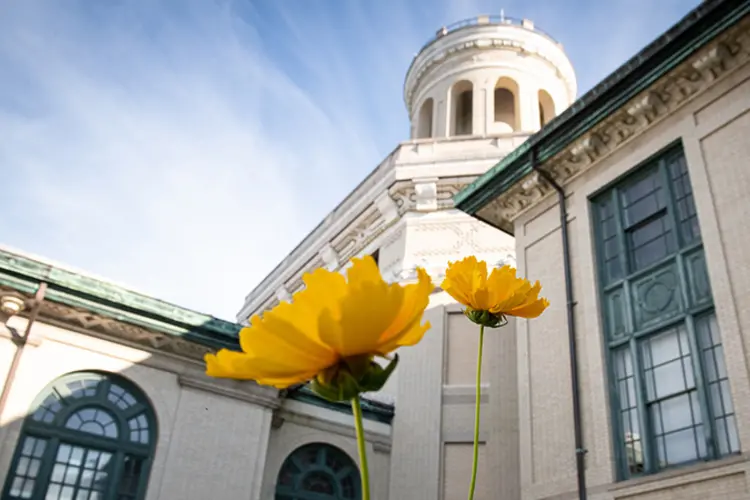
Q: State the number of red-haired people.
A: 0